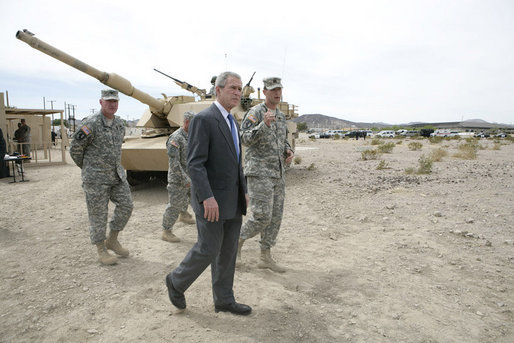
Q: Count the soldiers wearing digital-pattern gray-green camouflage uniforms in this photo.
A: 3